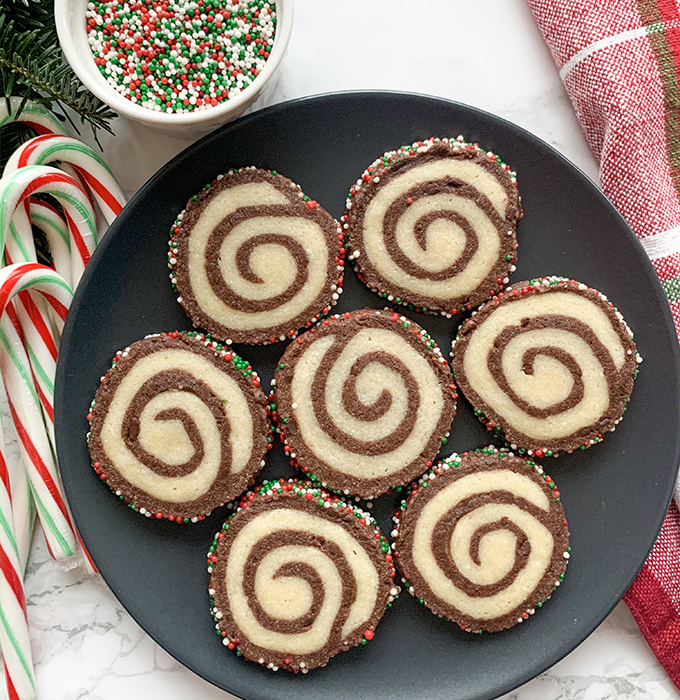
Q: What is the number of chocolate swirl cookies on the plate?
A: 7